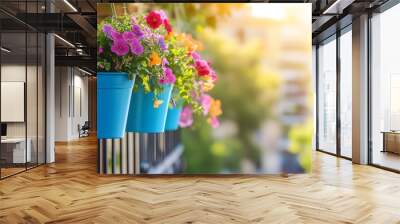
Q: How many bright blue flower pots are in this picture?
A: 3